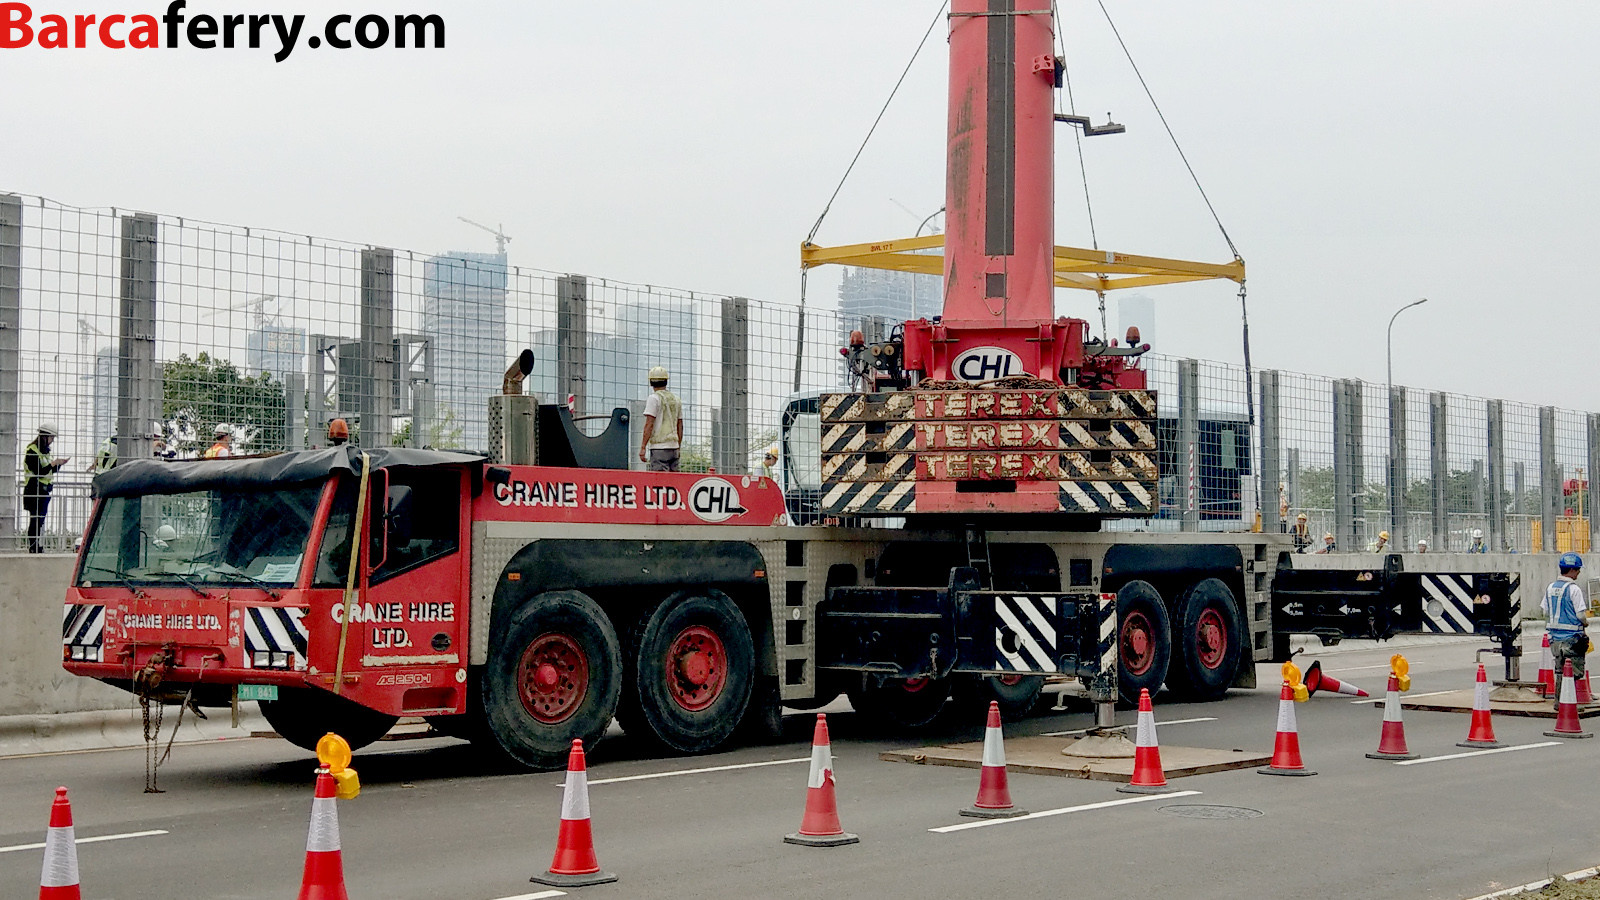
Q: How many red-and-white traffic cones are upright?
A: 12